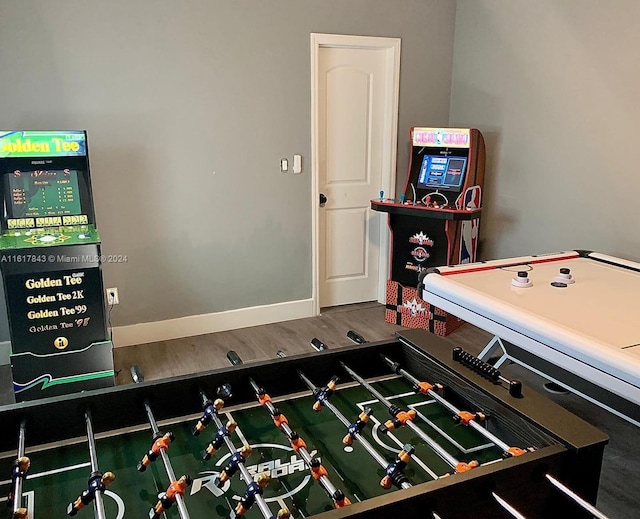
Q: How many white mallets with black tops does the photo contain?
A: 2